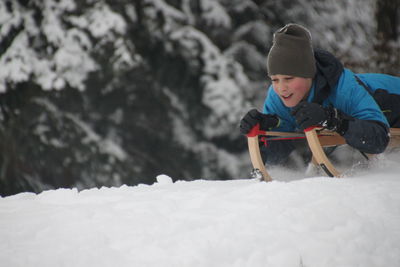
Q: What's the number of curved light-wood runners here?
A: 2